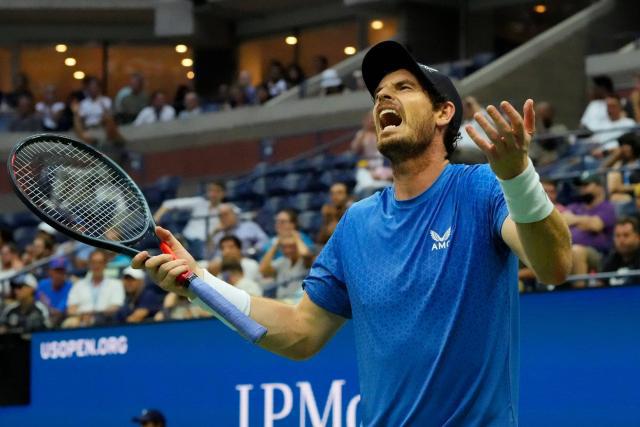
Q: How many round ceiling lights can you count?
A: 10